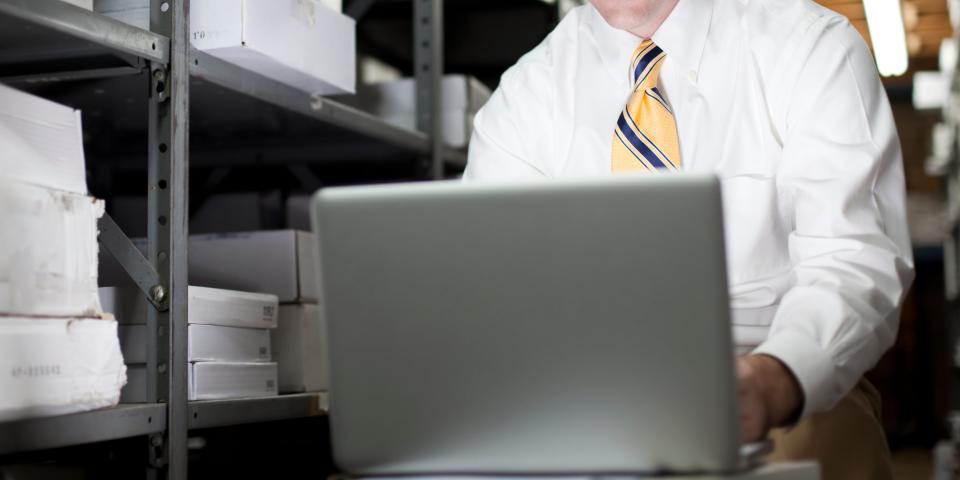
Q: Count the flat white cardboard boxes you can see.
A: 3